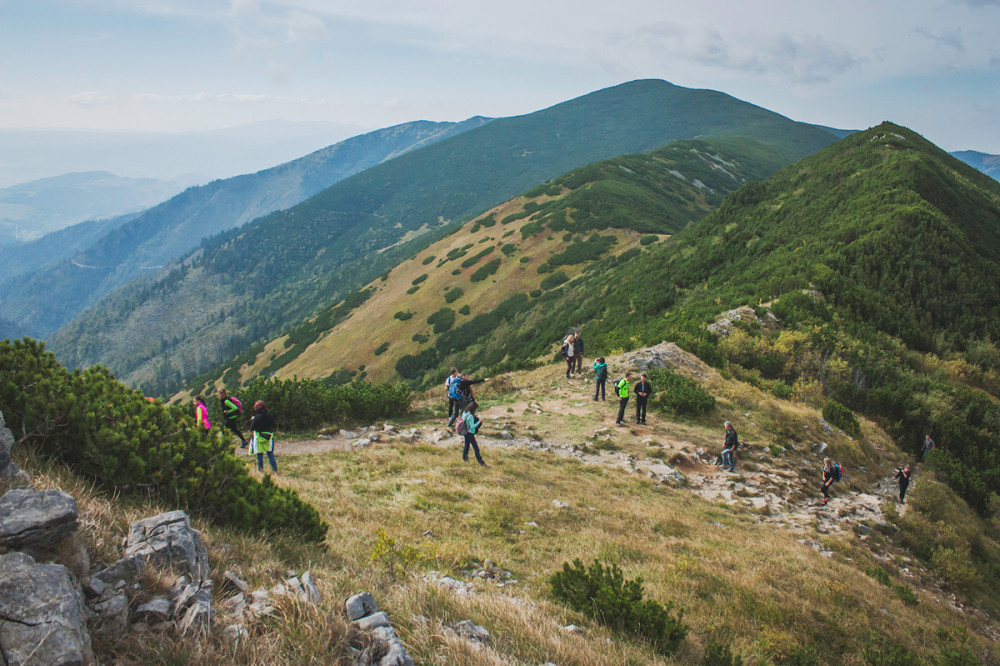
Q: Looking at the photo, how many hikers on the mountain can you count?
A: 15